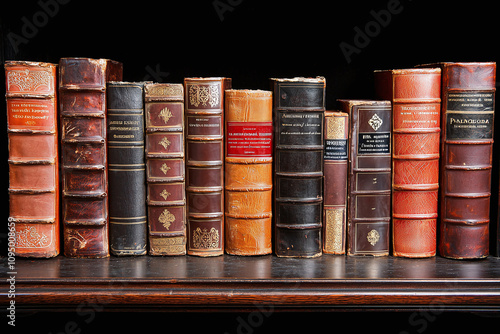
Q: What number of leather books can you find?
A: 11